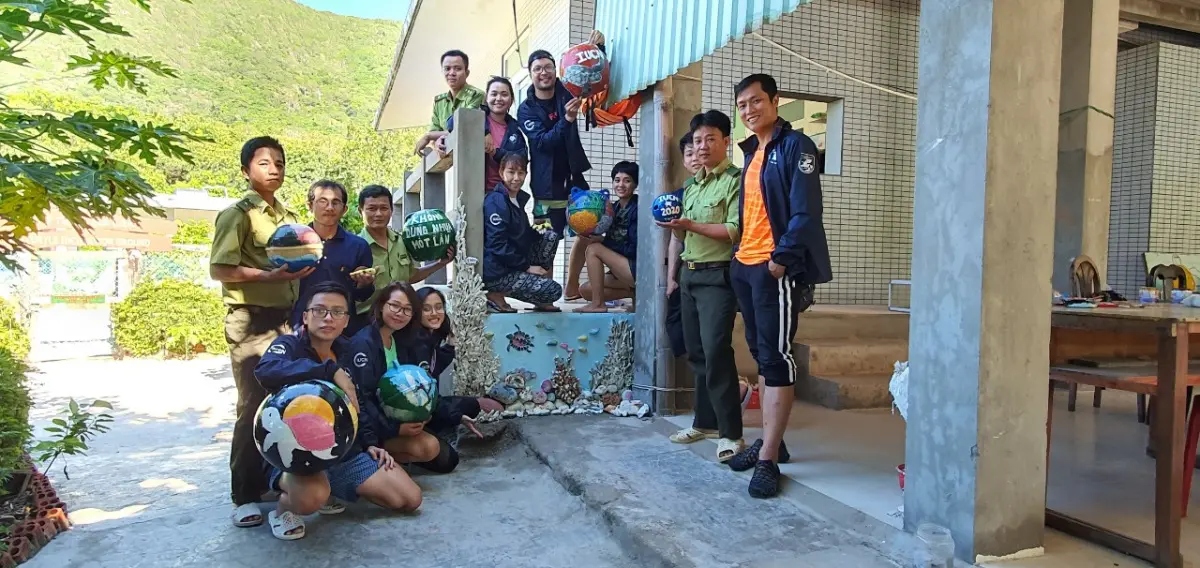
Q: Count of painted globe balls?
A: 7